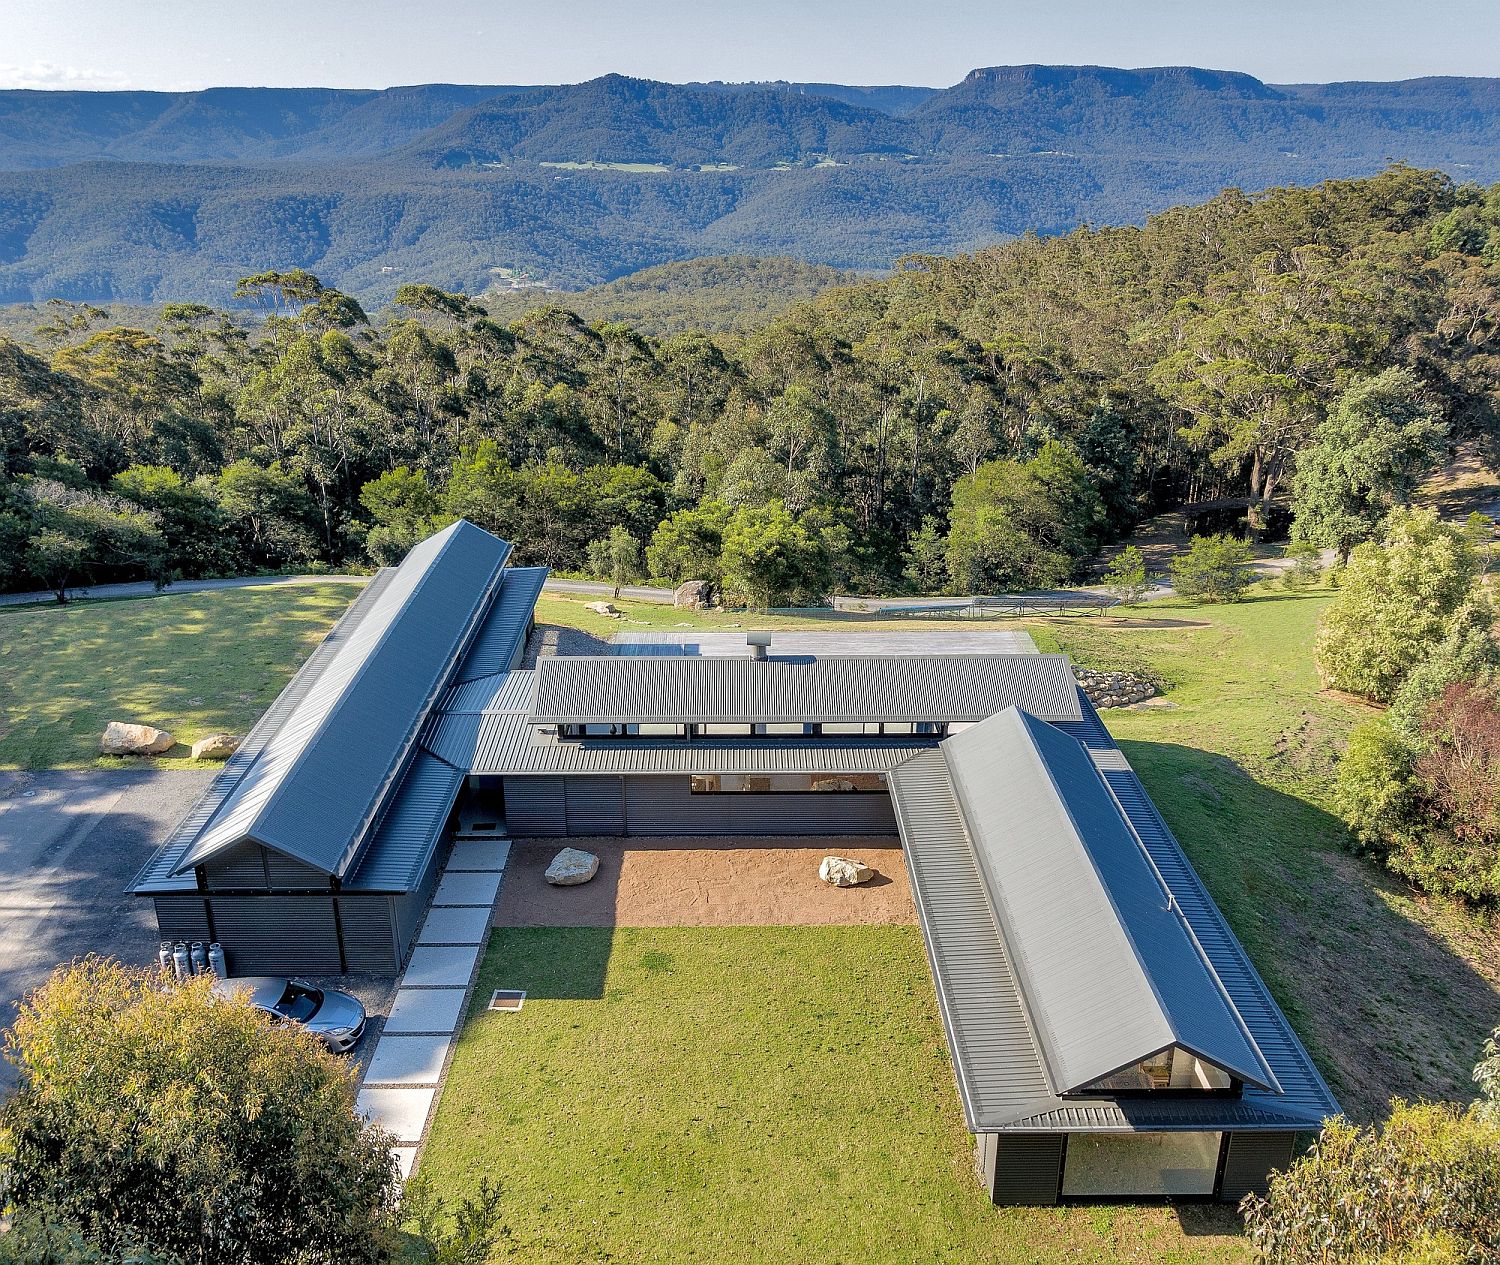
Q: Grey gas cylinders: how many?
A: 4